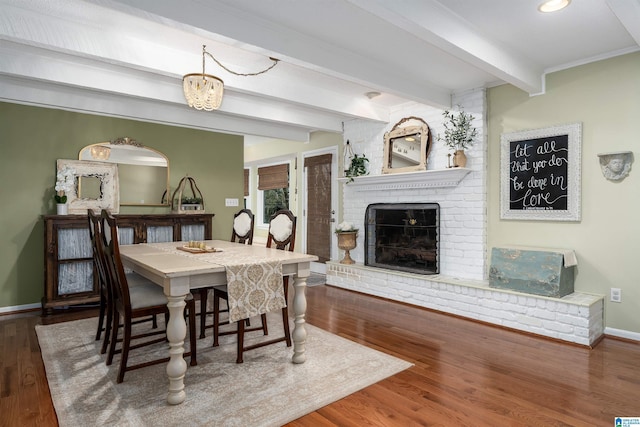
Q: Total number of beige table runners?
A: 1